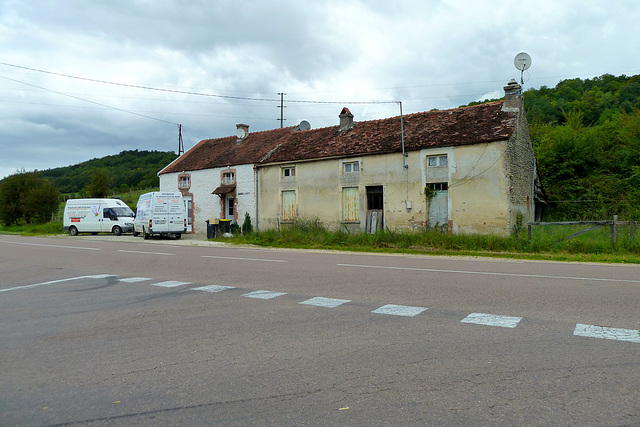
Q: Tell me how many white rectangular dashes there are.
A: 8